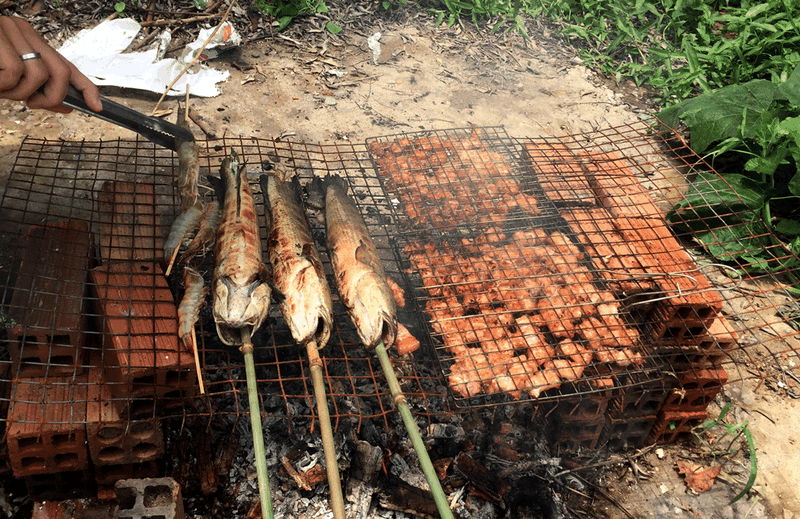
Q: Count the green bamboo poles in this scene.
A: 2